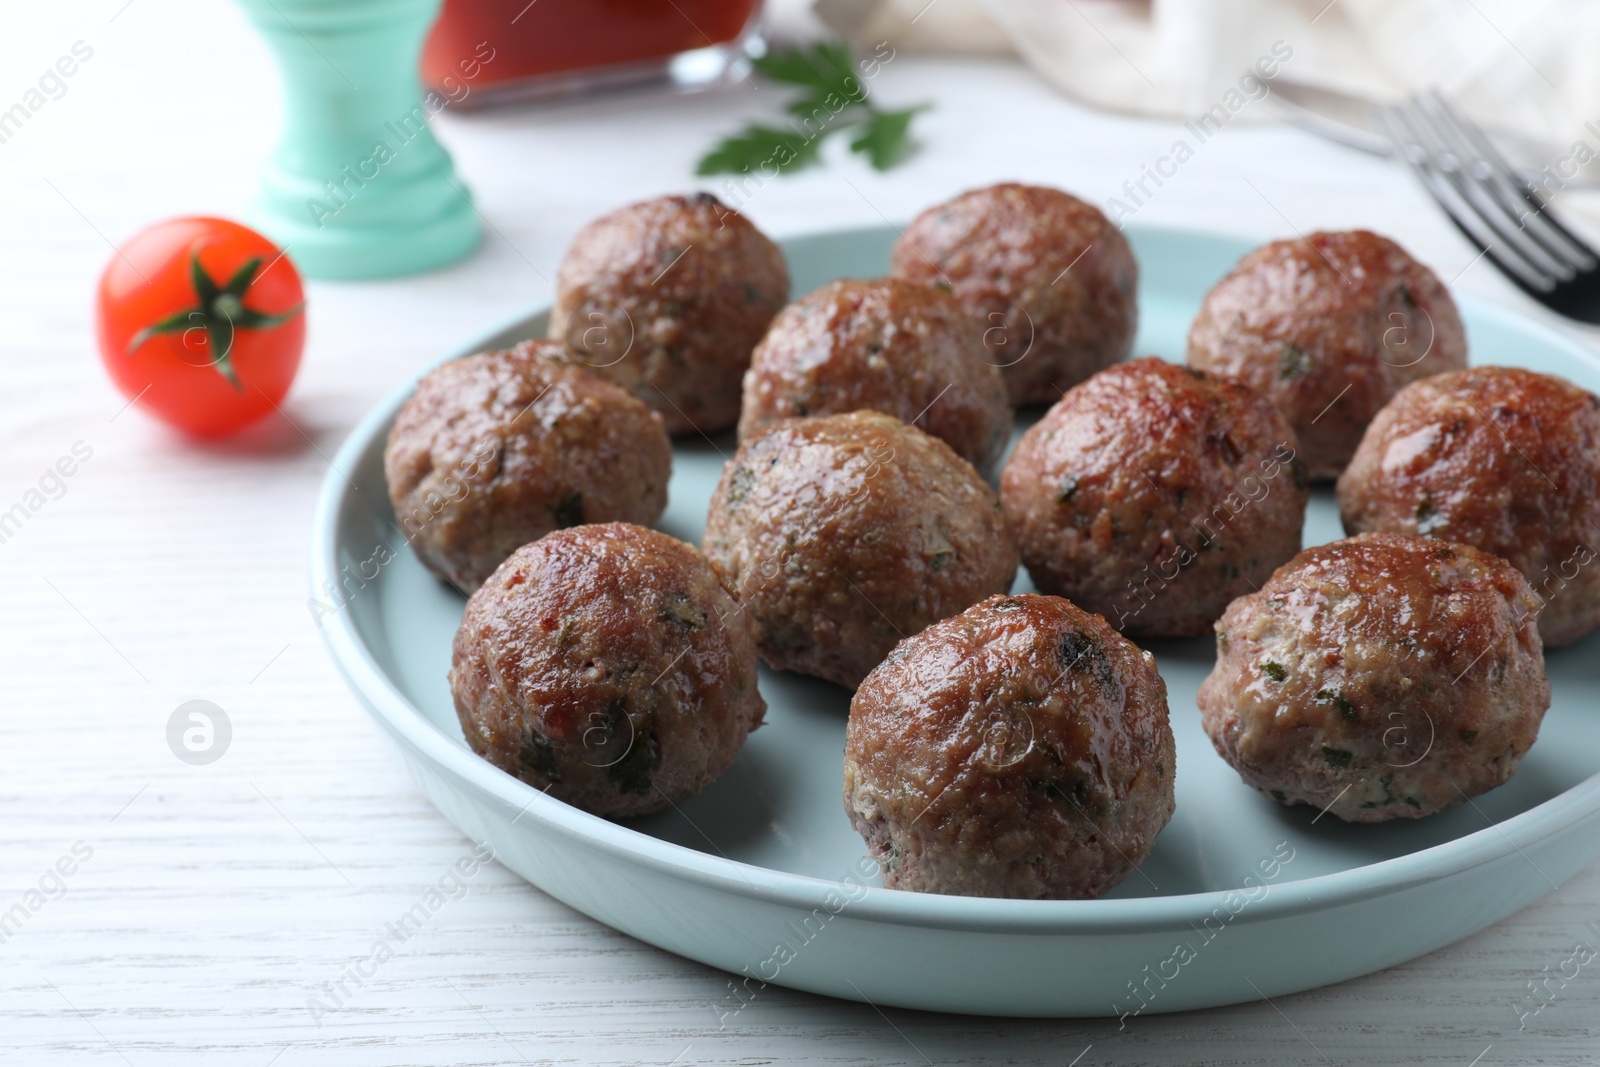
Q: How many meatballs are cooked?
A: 11